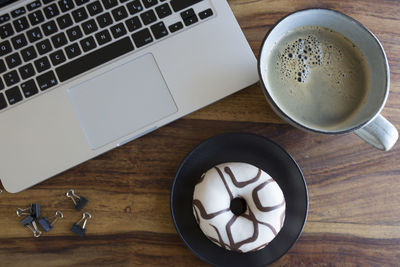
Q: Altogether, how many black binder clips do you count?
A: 5